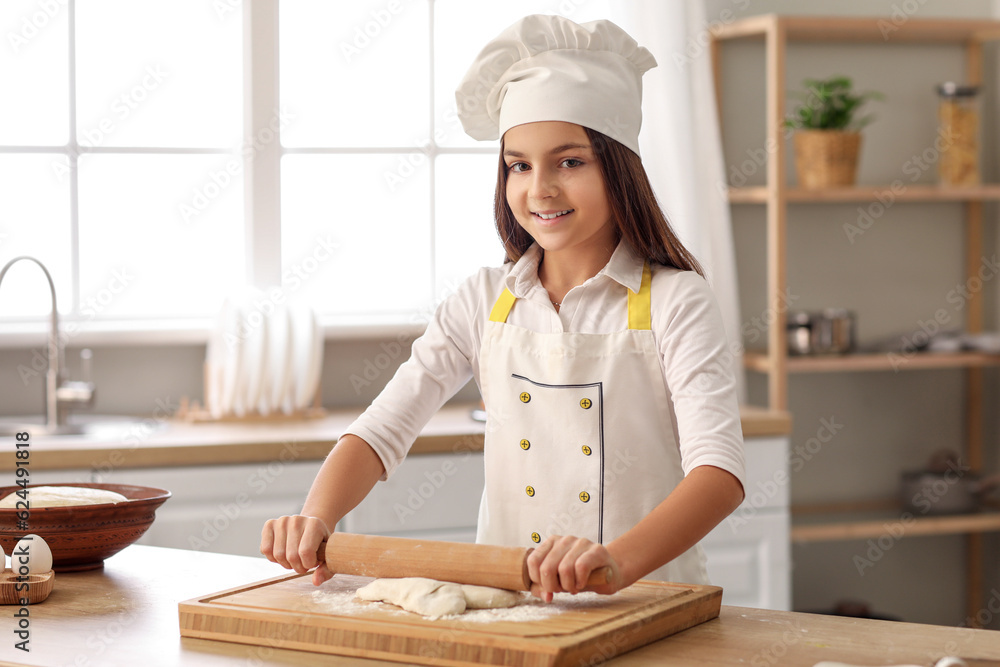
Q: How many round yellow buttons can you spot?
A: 7